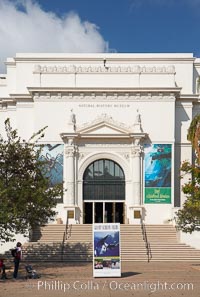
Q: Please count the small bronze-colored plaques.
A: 2